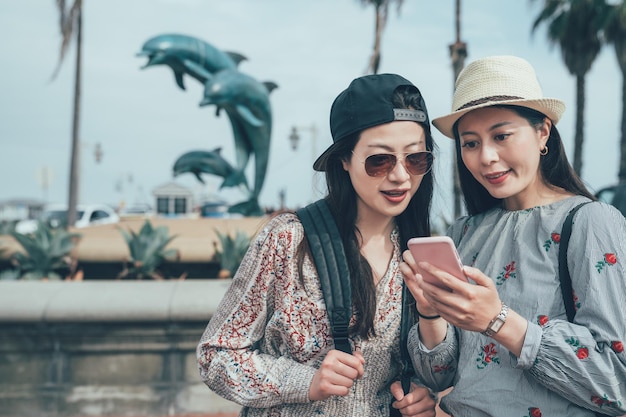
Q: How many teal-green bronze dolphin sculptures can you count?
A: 3